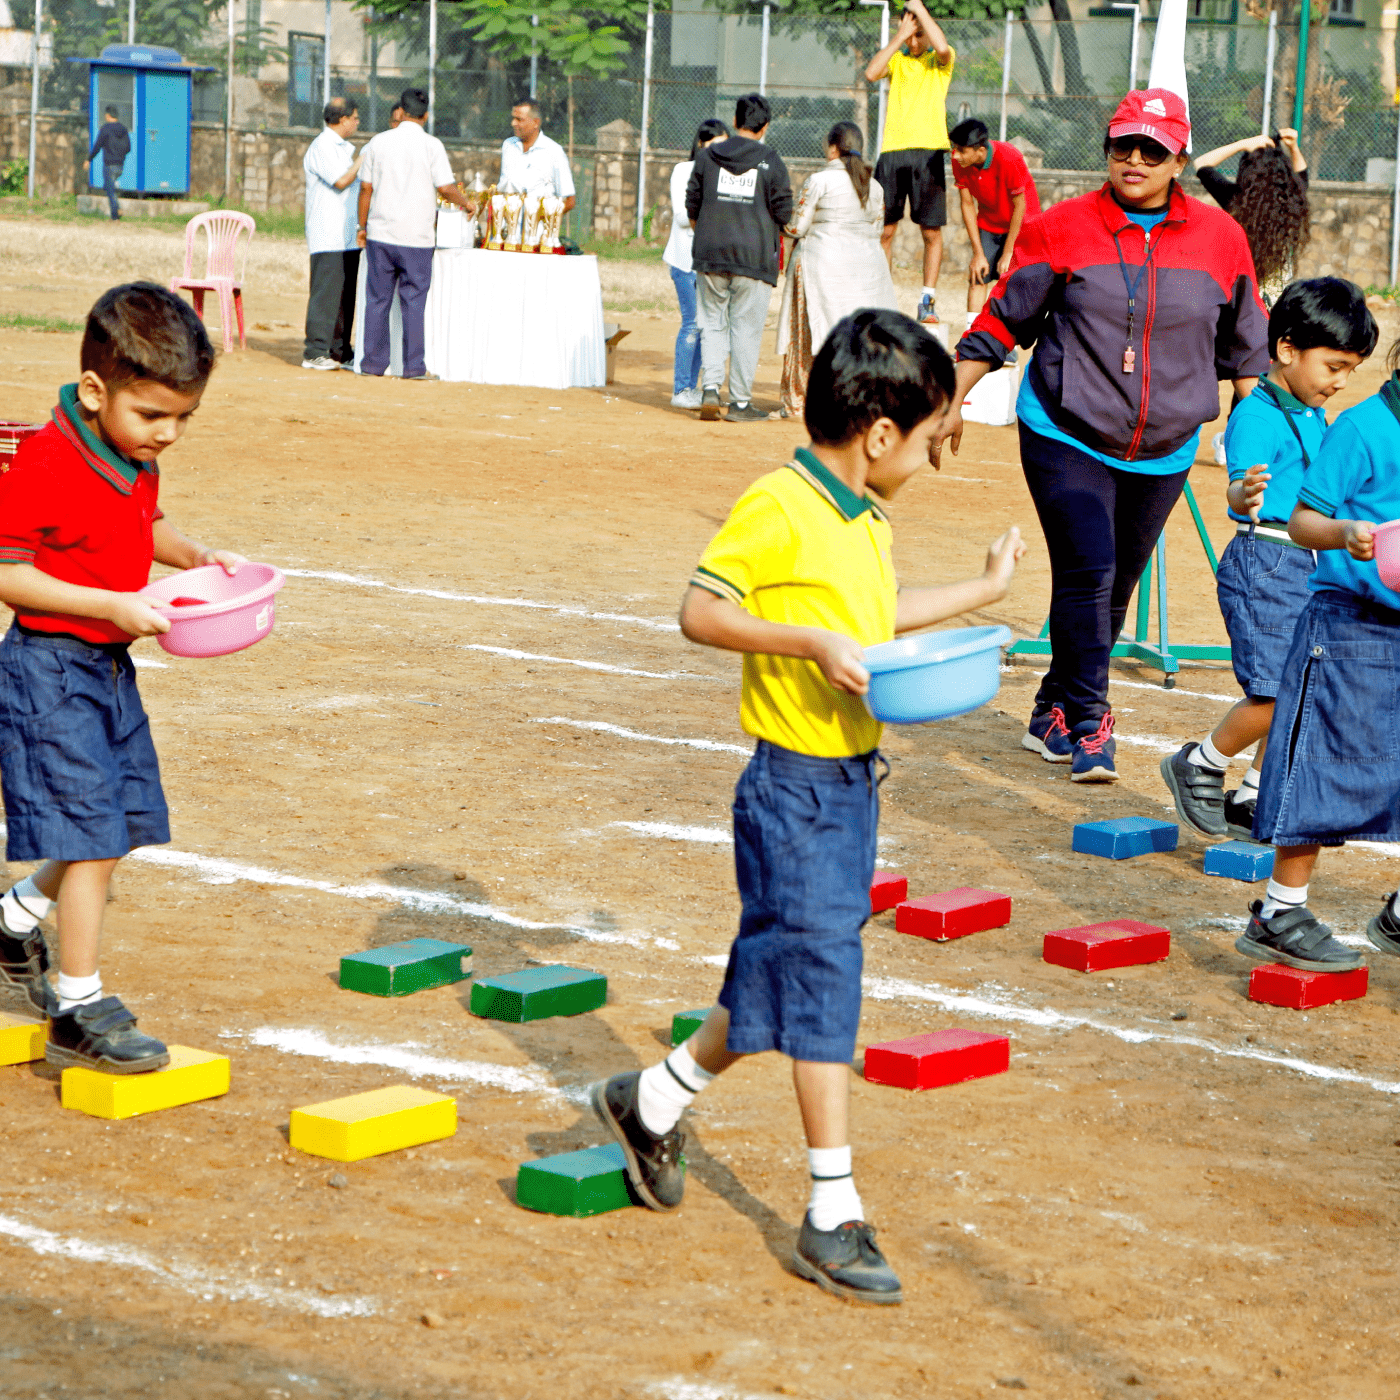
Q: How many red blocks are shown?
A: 5